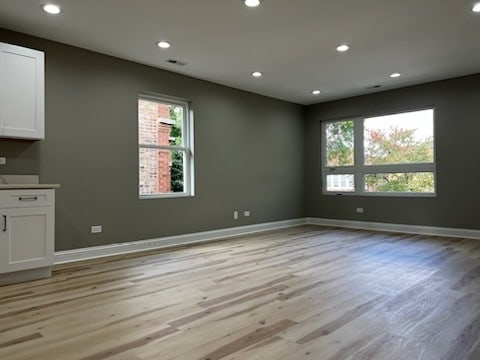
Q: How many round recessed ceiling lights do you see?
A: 8